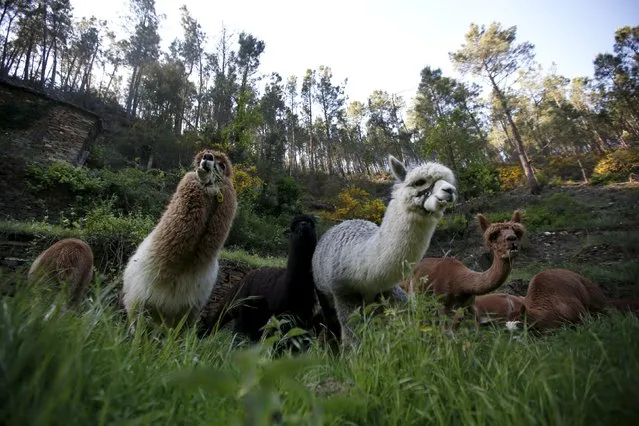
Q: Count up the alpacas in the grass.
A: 6